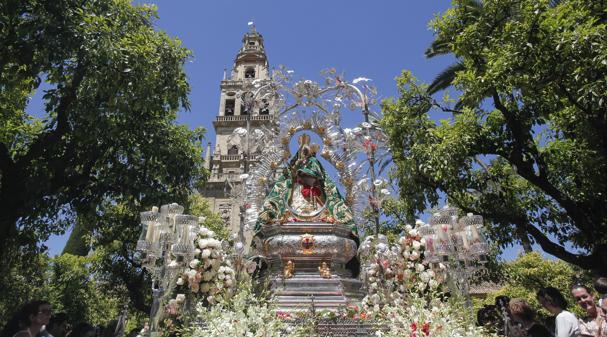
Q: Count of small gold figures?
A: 2